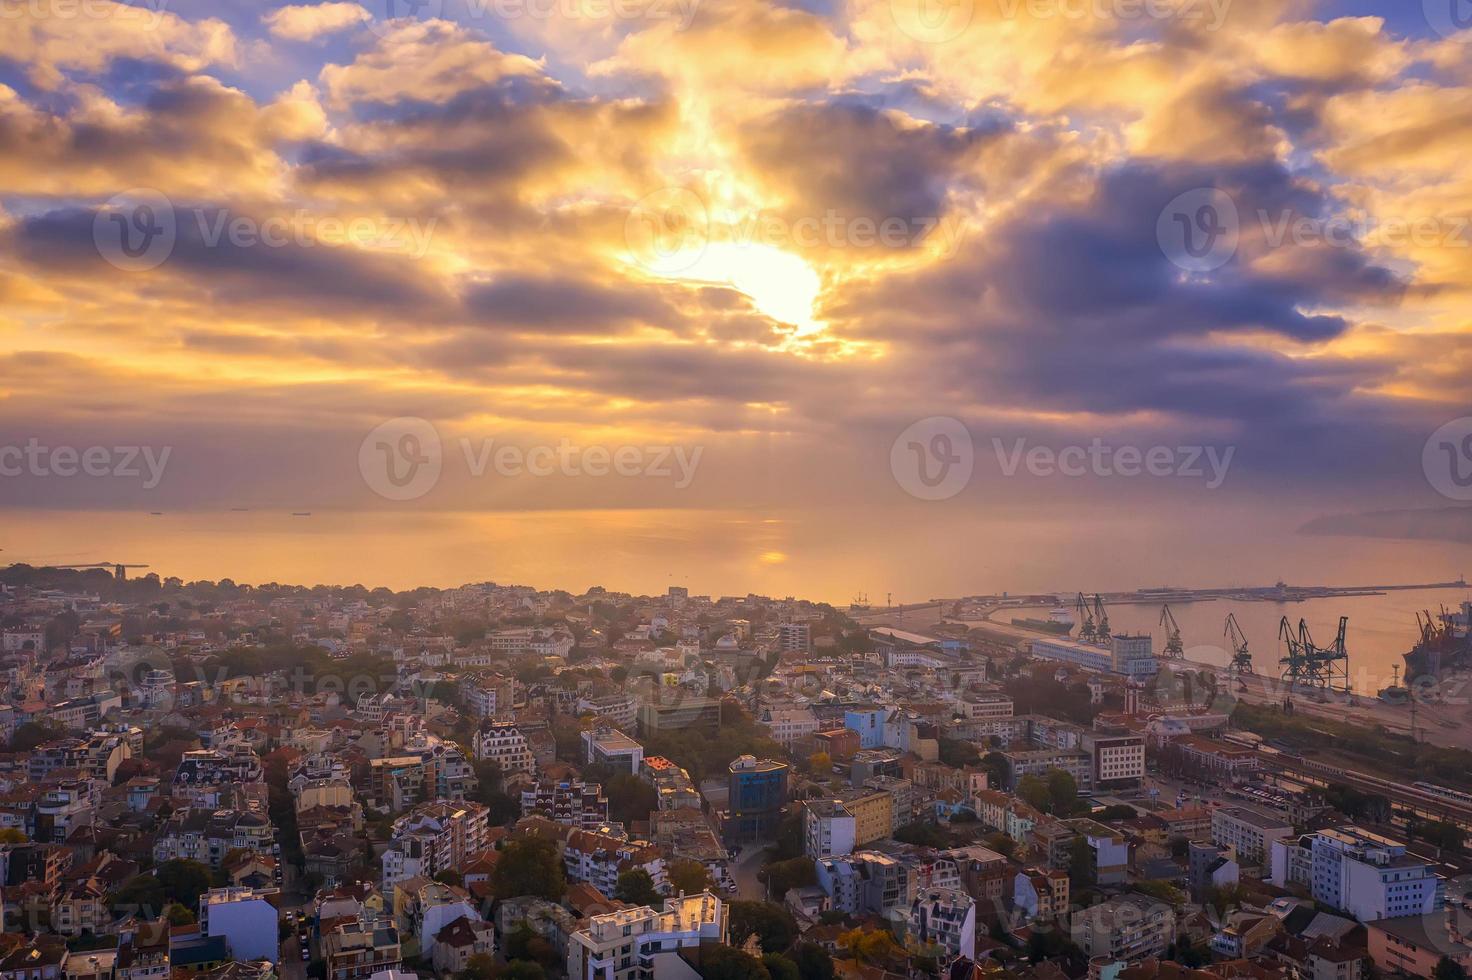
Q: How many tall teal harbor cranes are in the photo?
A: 7